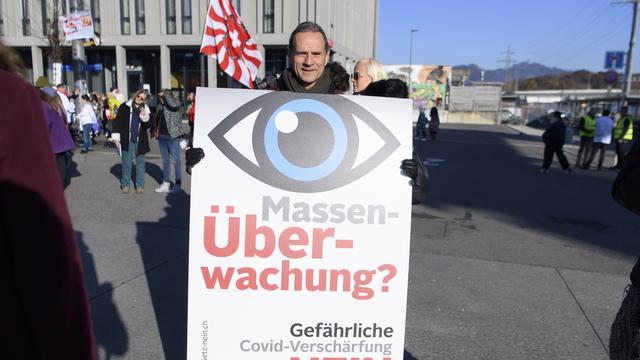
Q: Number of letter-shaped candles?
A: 0